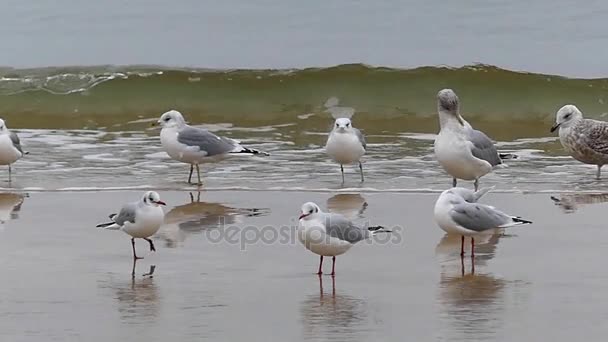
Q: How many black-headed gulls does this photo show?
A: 3